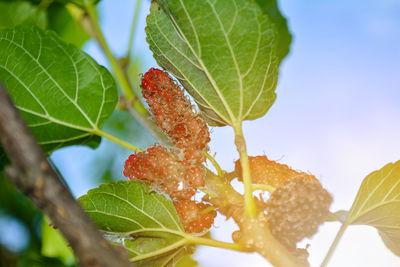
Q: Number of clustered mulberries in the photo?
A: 5